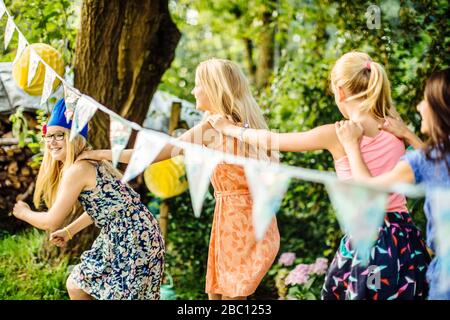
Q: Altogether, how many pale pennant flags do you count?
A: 13